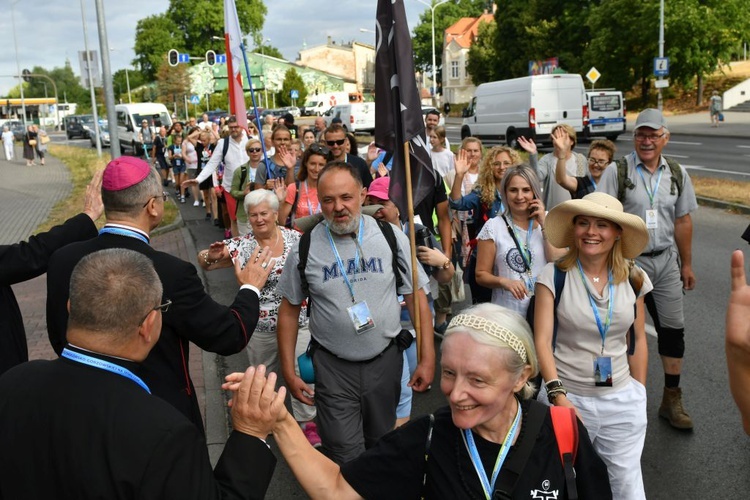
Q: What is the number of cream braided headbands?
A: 1